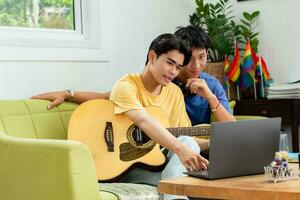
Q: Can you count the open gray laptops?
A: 1